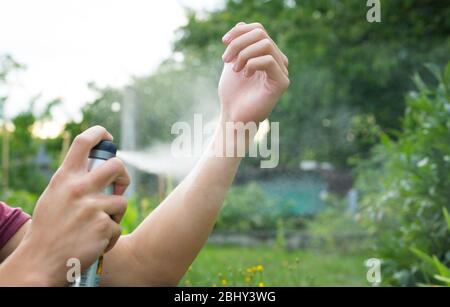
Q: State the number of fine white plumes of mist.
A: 1